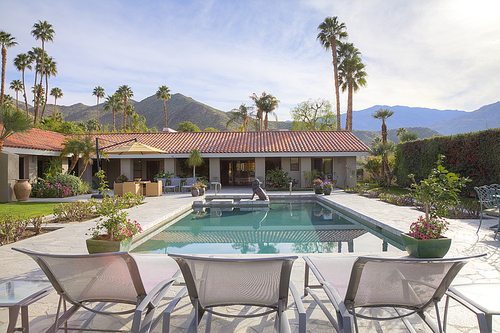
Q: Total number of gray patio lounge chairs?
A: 3